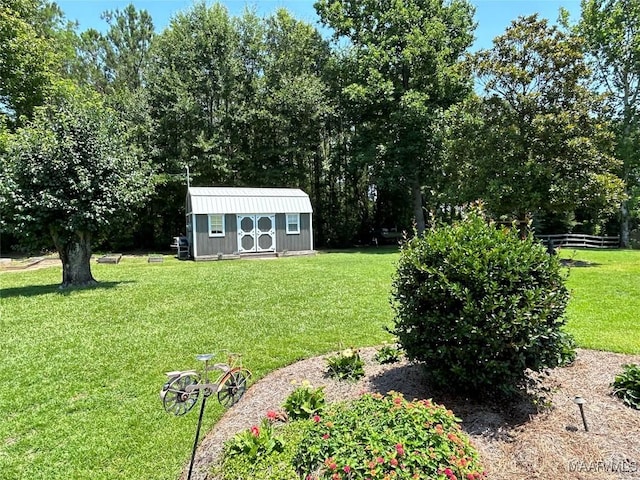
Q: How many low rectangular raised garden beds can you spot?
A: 2